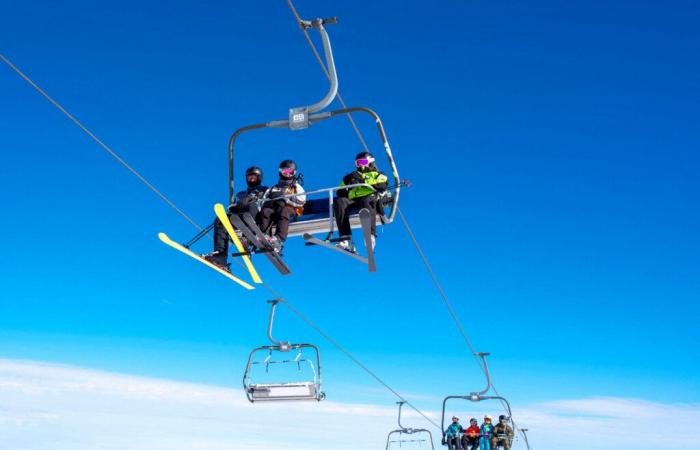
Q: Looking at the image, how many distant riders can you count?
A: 4